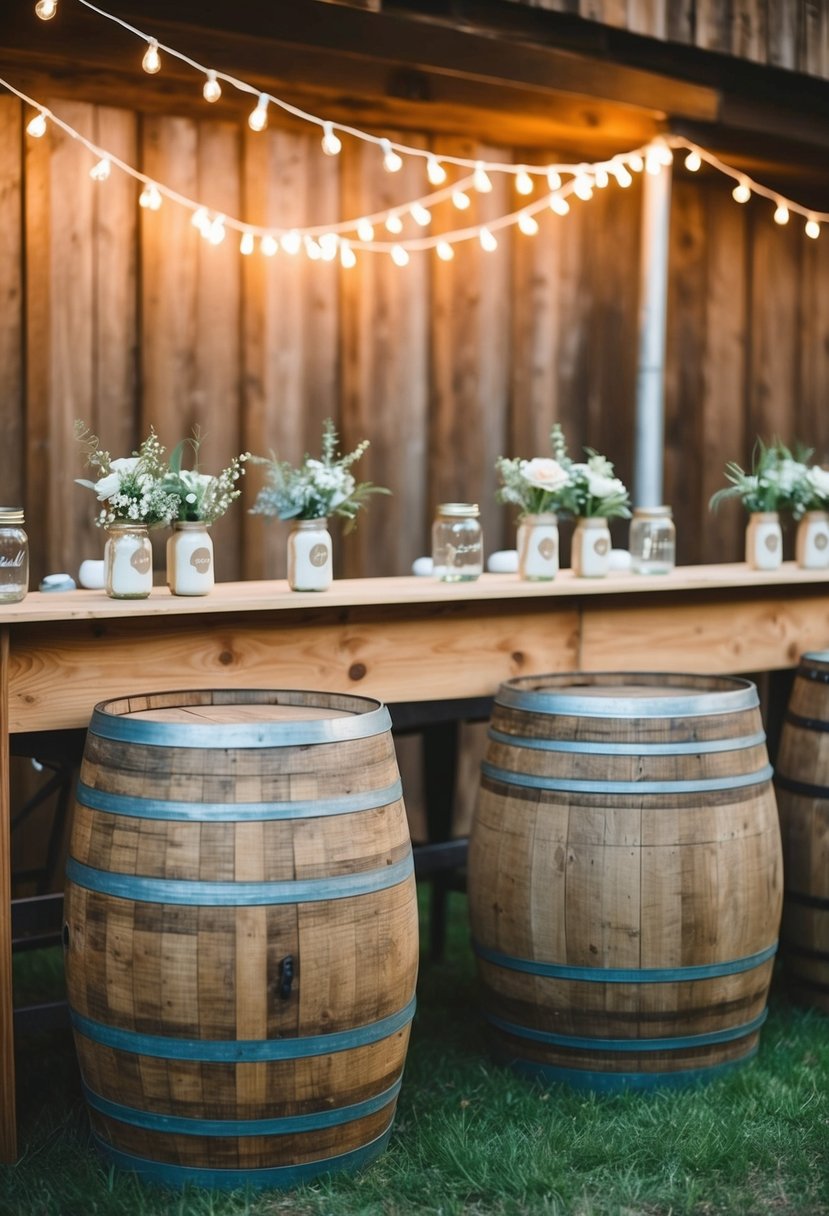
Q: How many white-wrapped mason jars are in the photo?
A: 7